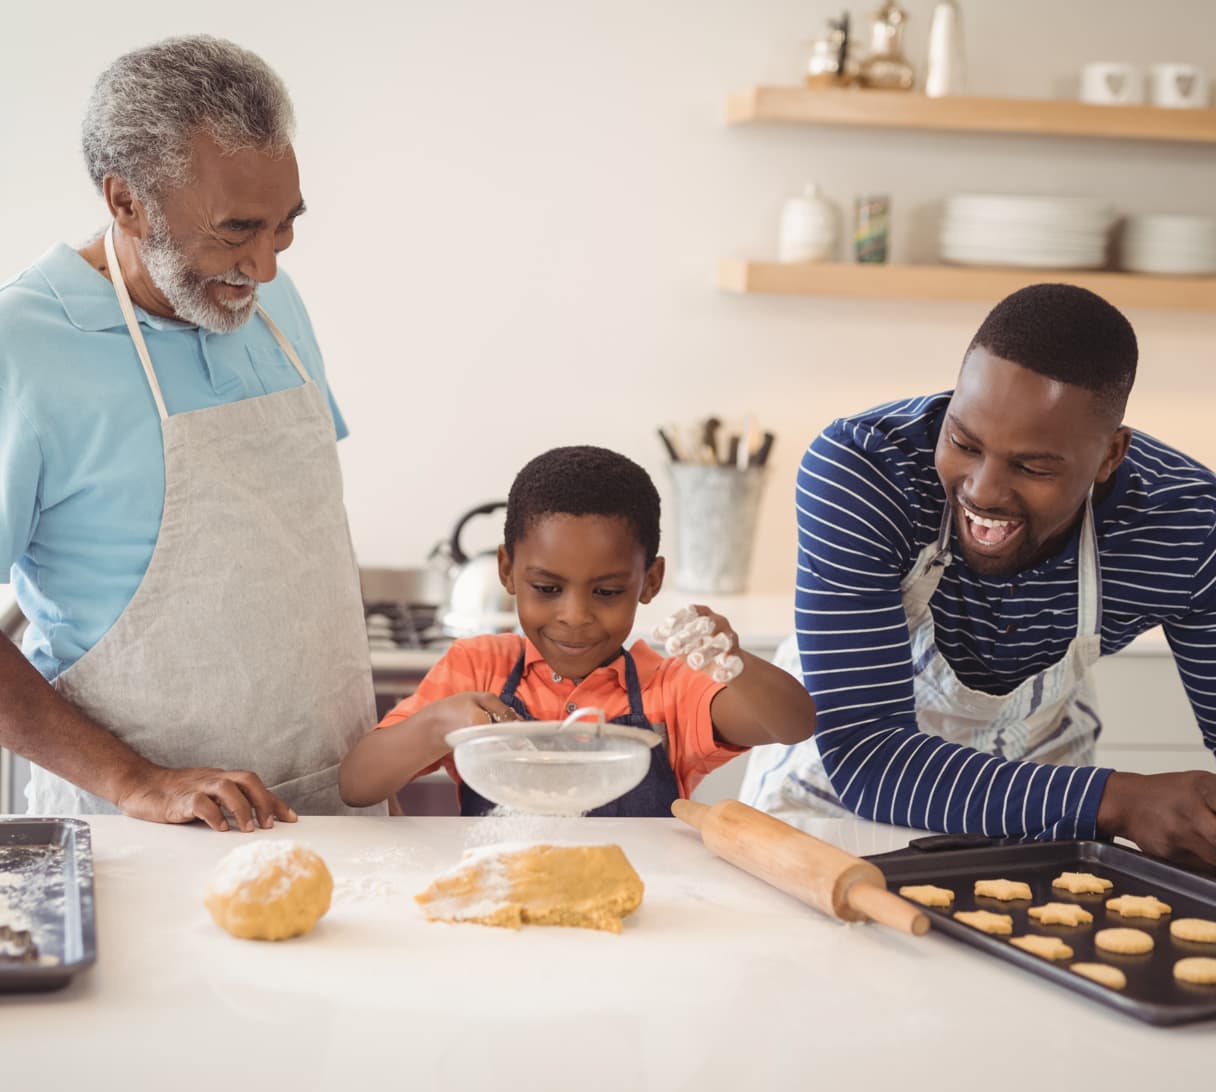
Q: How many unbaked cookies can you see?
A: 11